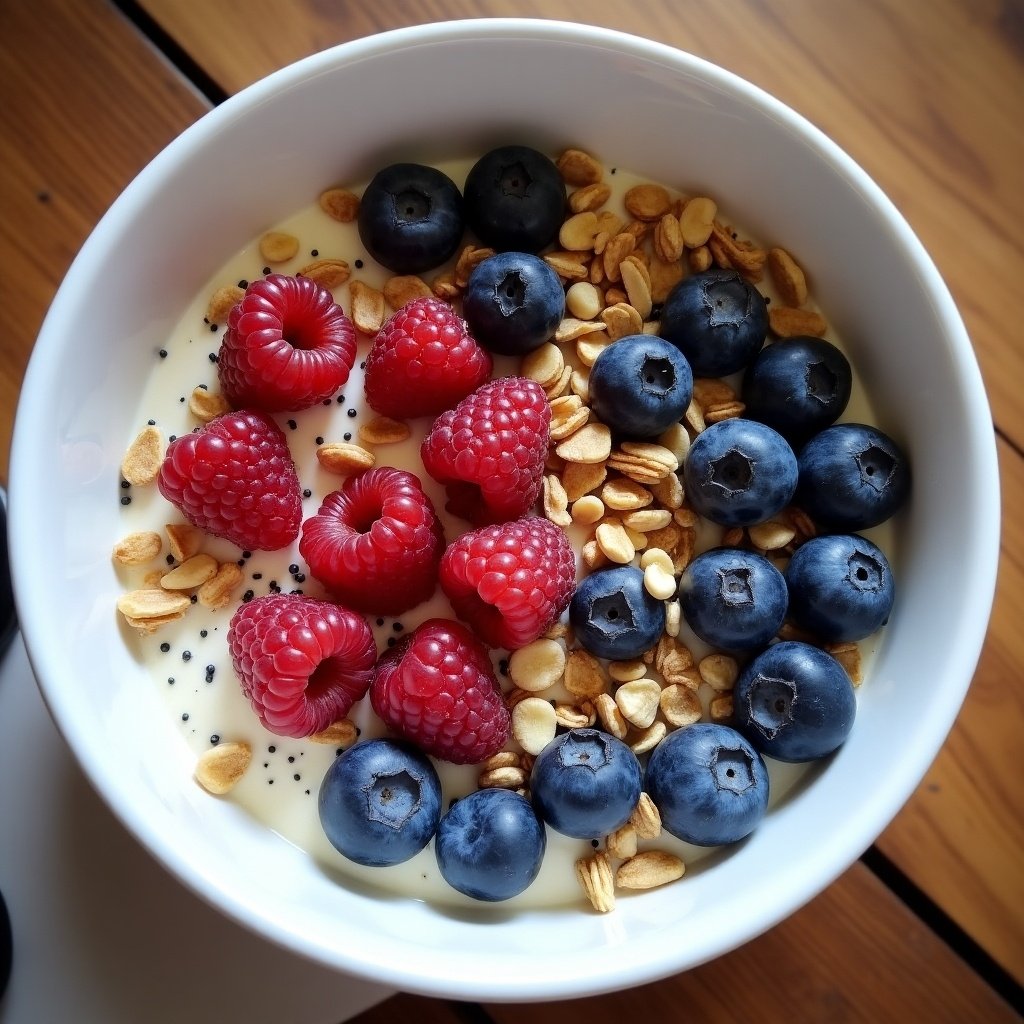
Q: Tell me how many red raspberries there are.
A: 8